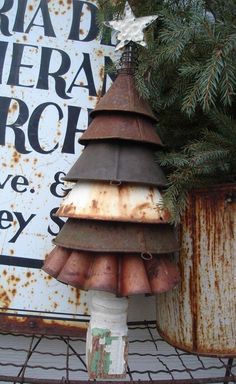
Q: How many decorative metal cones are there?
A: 6